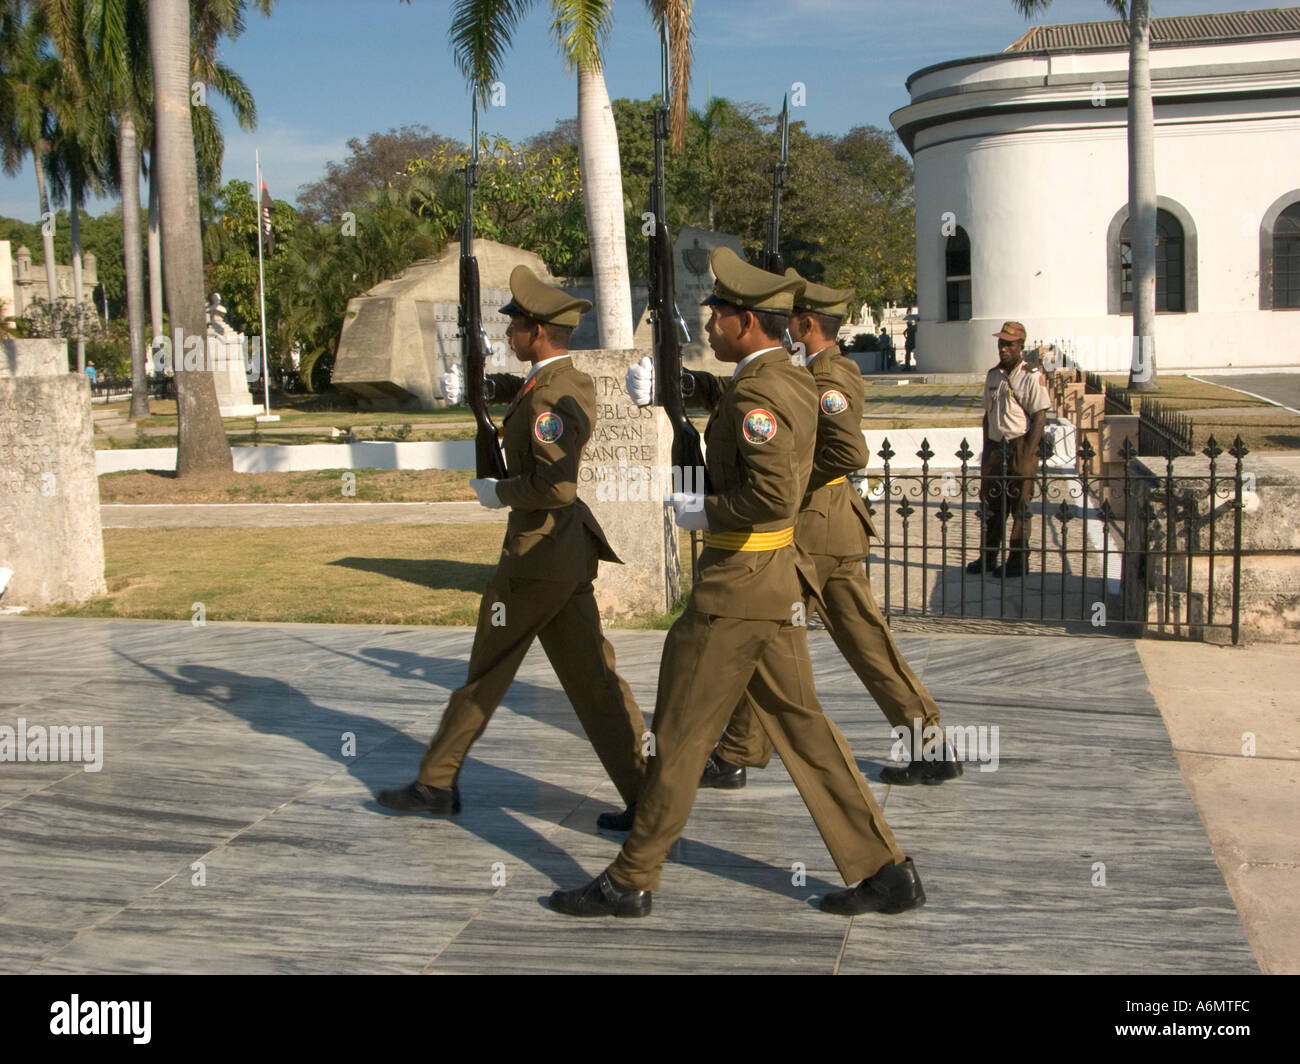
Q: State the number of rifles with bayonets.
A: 3